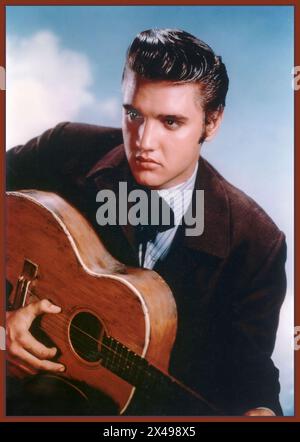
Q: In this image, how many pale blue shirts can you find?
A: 1